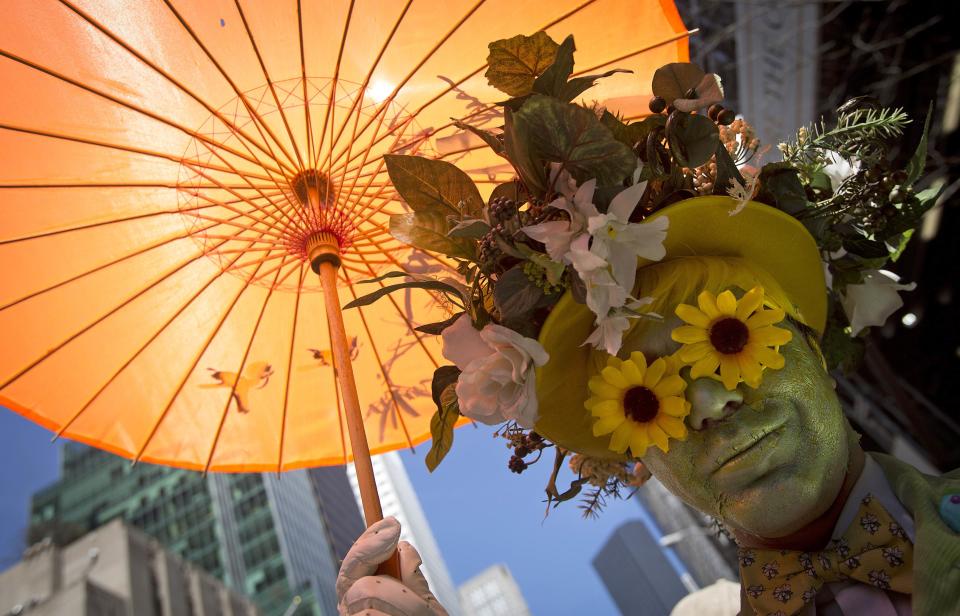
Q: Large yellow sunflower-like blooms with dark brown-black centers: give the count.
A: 2